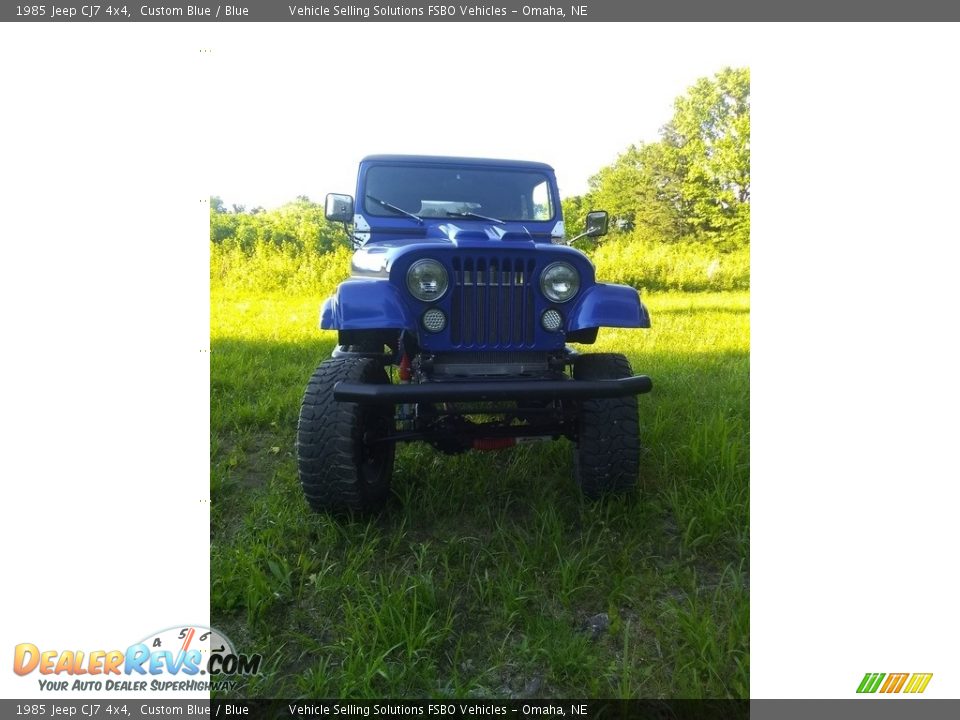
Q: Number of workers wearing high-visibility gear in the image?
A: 0